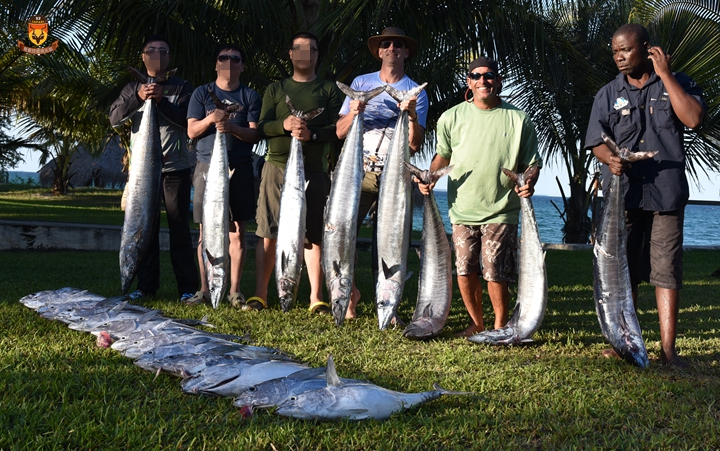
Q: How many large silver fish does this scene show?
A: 8